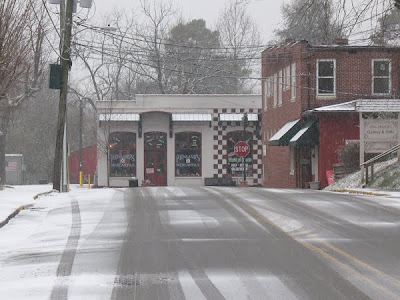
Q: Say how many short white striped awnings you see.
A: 3